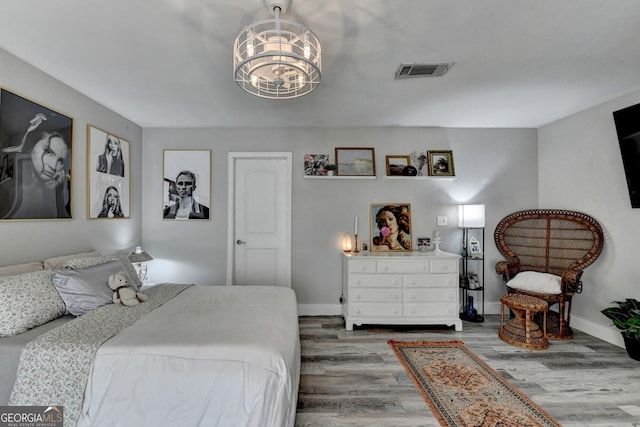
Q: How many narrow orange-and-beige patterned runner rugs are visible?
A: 1